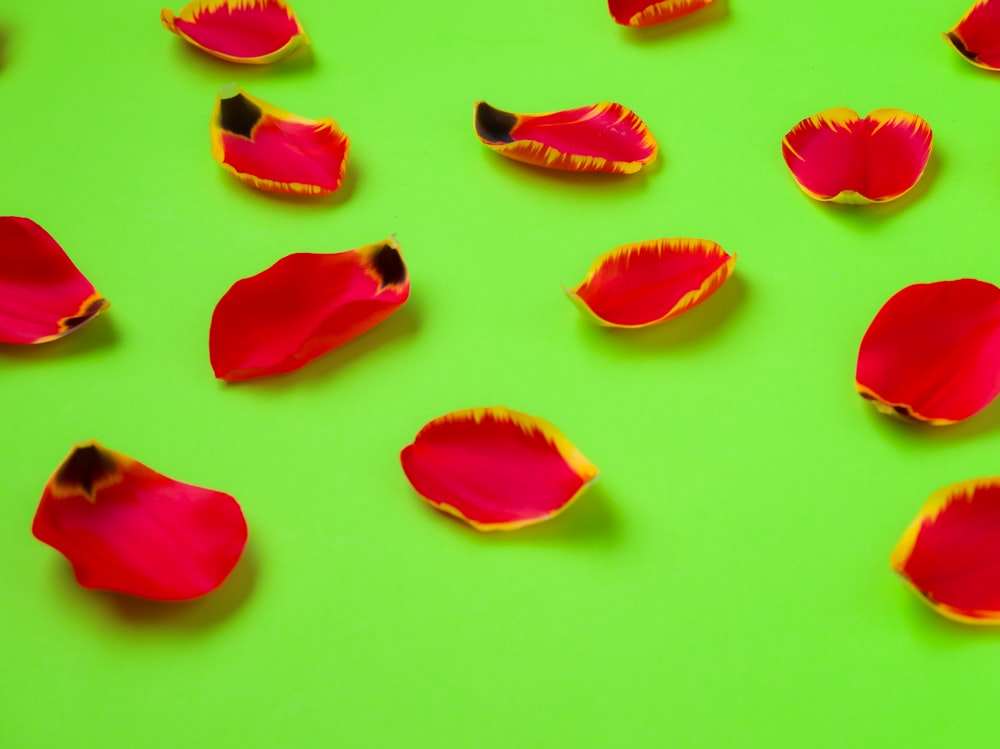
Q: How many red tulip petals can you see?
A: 13